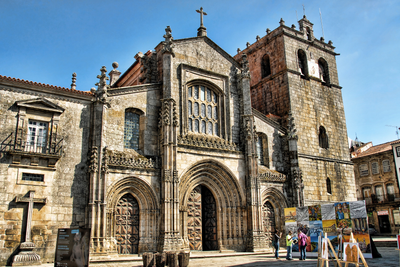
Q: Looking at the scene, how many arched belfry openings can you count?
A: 3